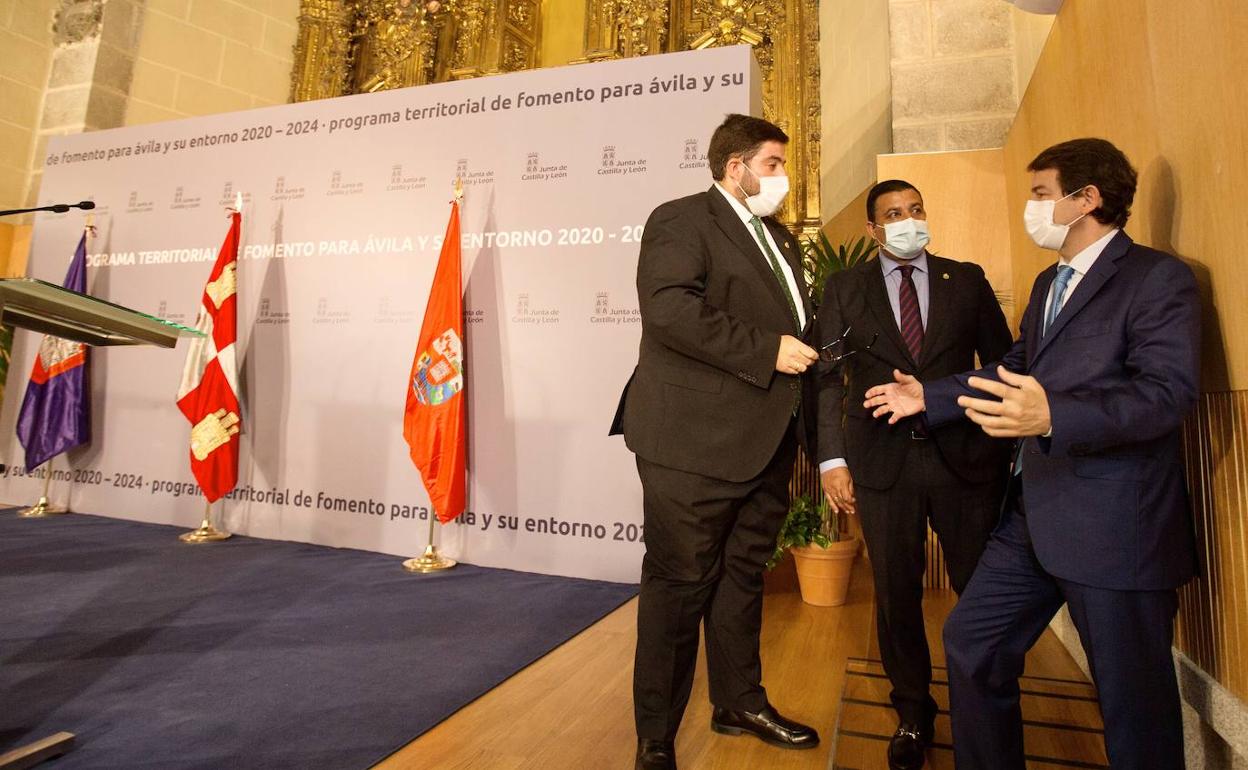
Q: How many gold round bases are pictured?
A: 3